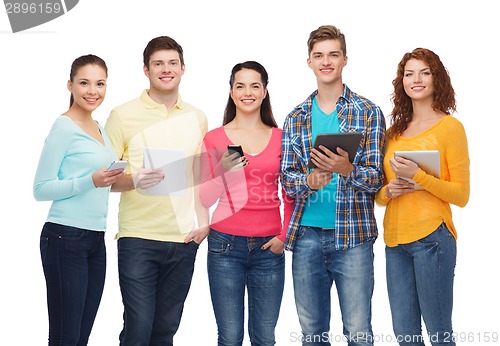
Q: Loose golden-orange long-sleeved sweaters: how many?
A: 1